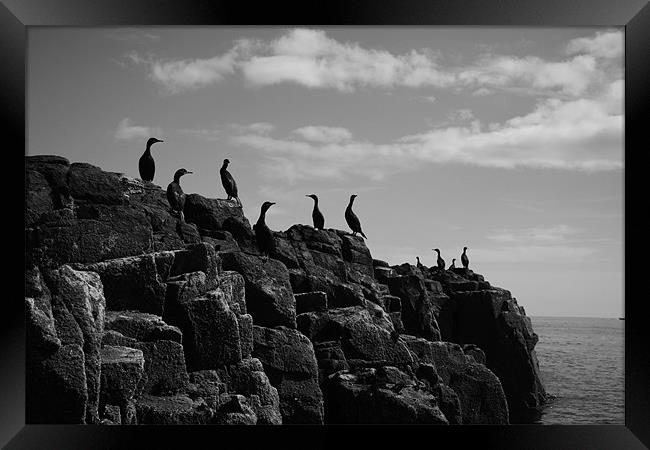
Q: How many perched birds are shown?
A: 10